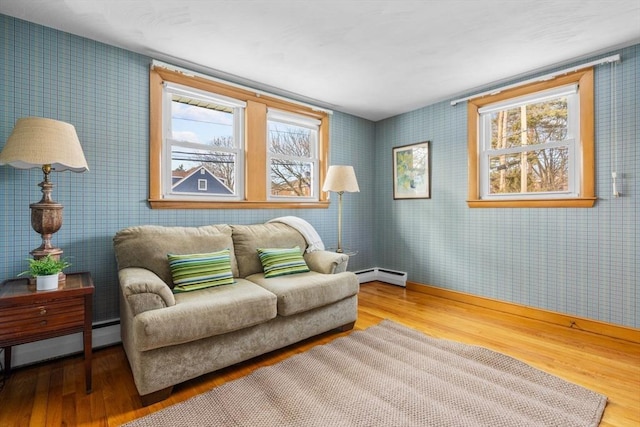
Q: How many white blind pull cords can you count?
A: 1